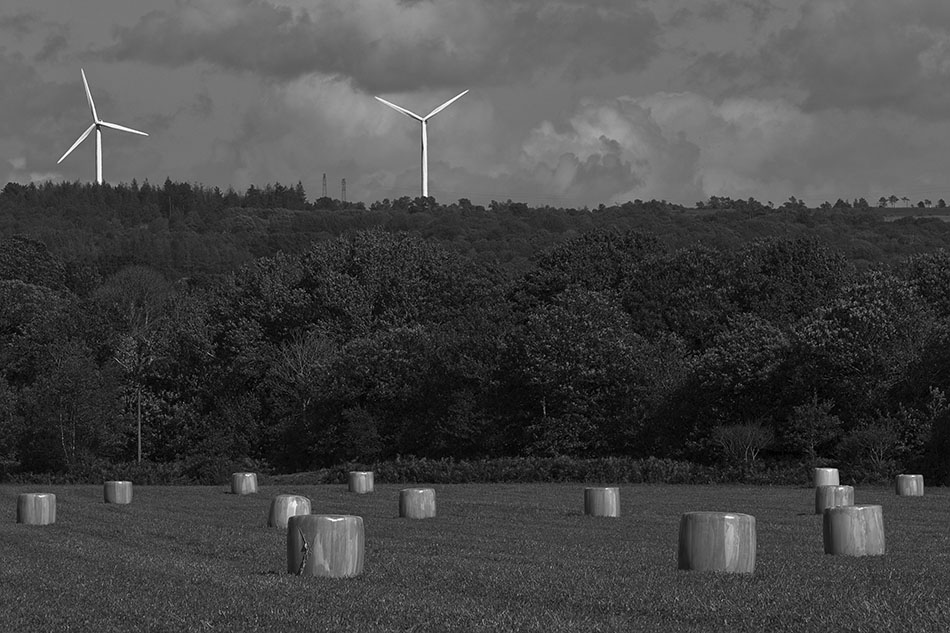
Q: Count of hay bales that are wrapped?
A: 13